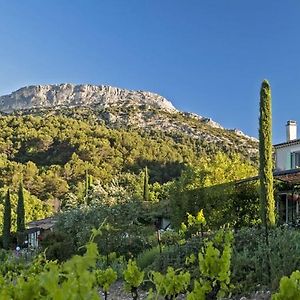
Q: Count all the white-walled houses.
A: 1